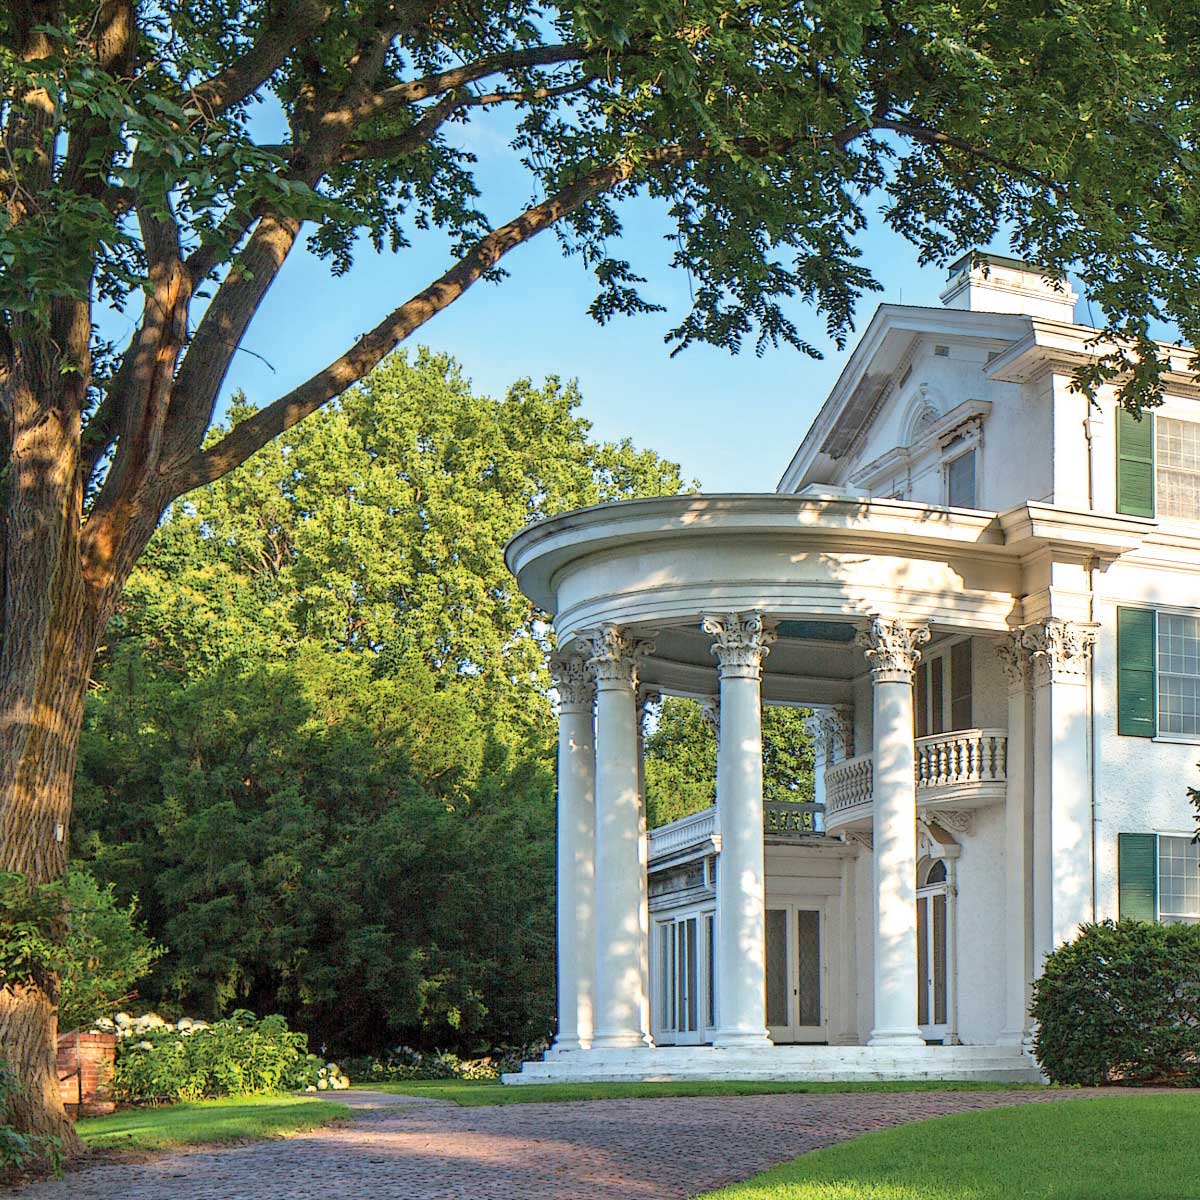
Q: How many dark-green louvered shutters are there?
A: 3